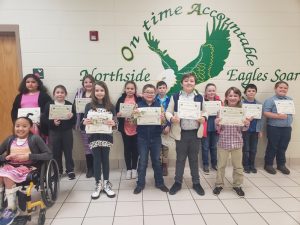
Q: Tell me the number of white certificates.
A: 11